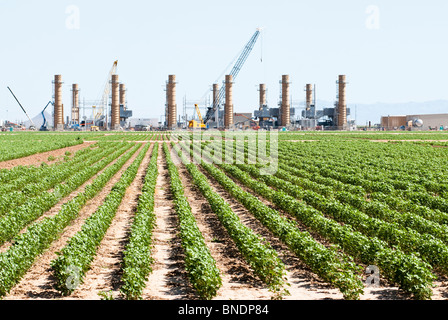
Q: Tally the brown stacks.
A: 11